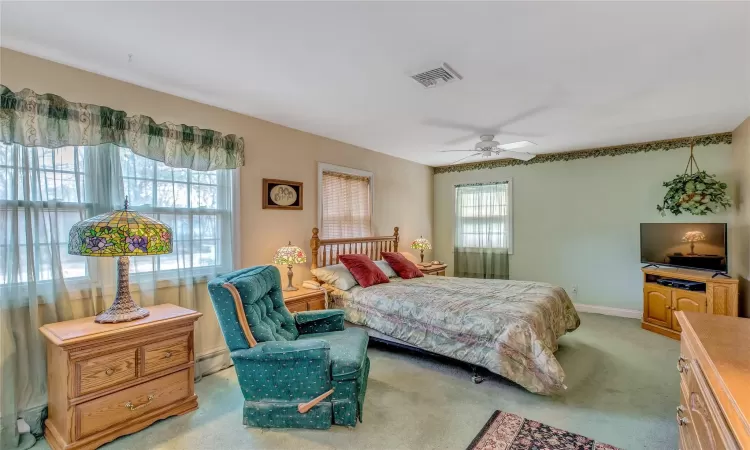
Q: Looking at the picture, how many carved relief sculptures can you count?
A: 1